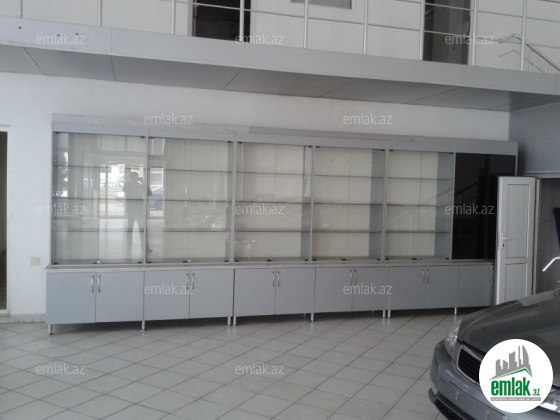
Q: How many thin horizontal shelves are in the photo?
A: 15